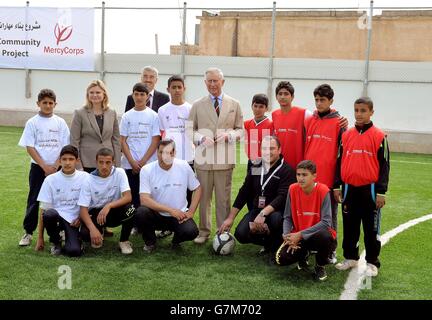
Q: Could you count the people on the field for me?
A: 15